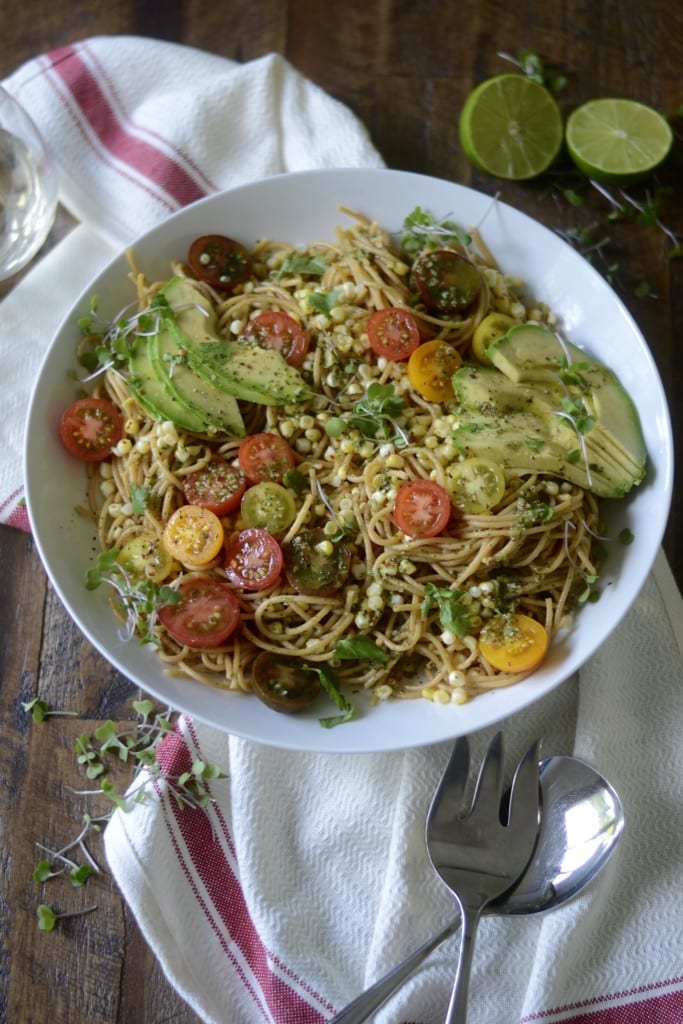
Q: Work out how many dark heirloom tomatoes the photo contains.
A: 4